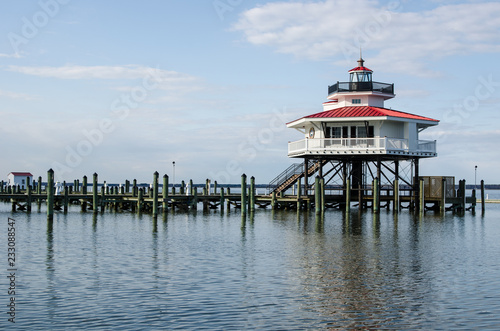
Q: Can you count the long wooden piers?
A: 1